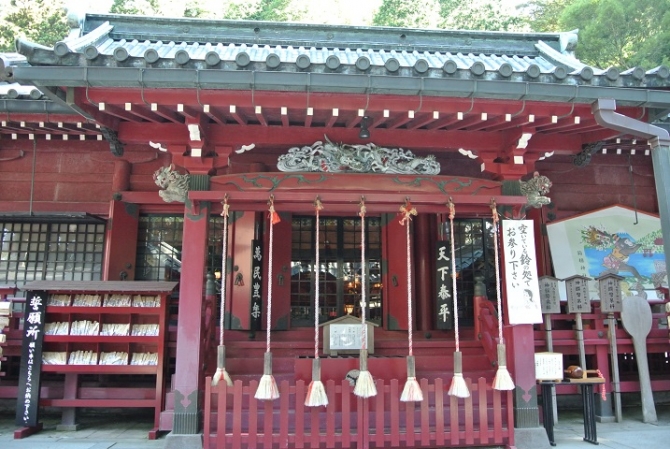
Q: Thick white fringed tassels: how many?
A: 7